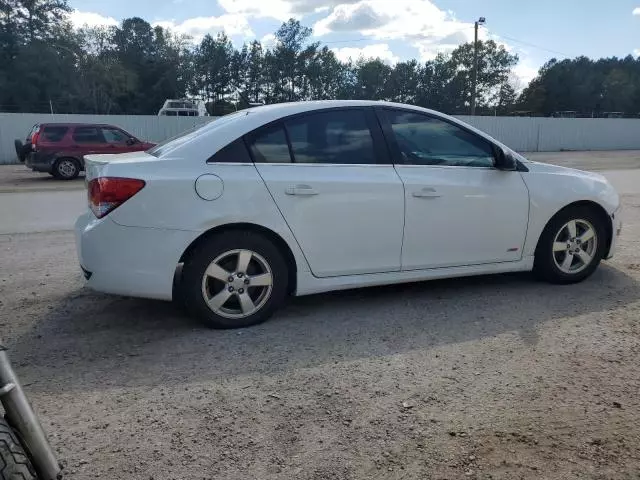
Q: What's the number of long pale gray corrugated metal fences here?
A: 1